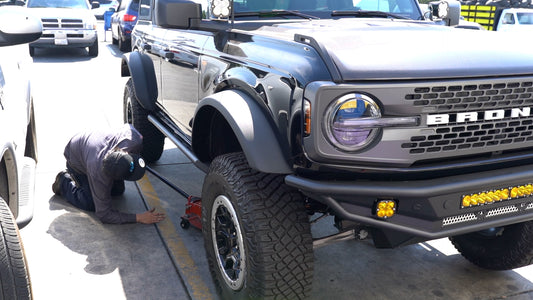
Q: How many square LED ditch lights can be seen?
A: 2